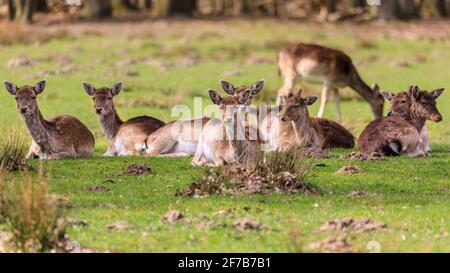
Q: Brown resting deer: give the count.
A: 7